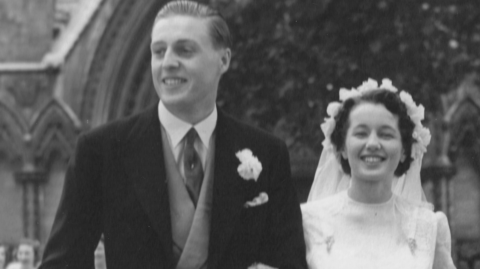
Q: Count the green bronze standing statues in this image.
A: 0